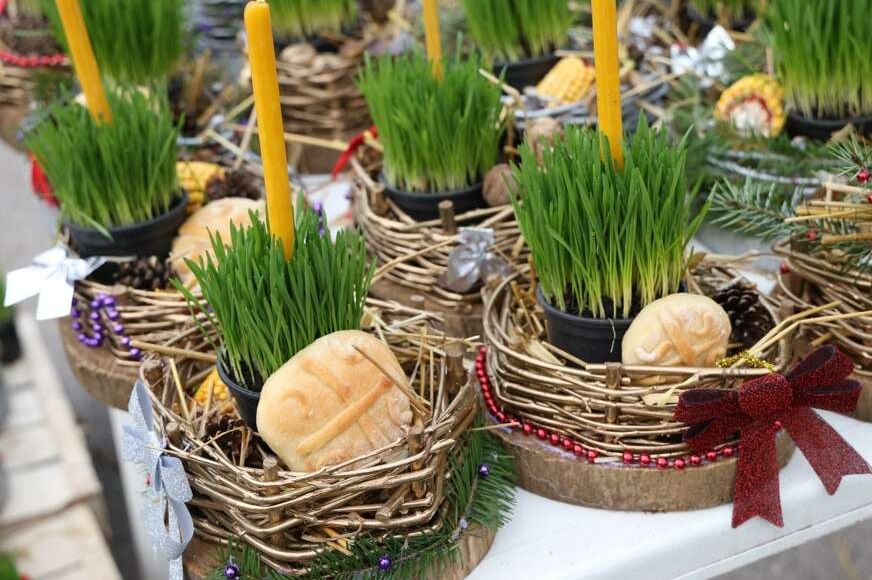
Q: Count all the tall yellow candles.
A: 4